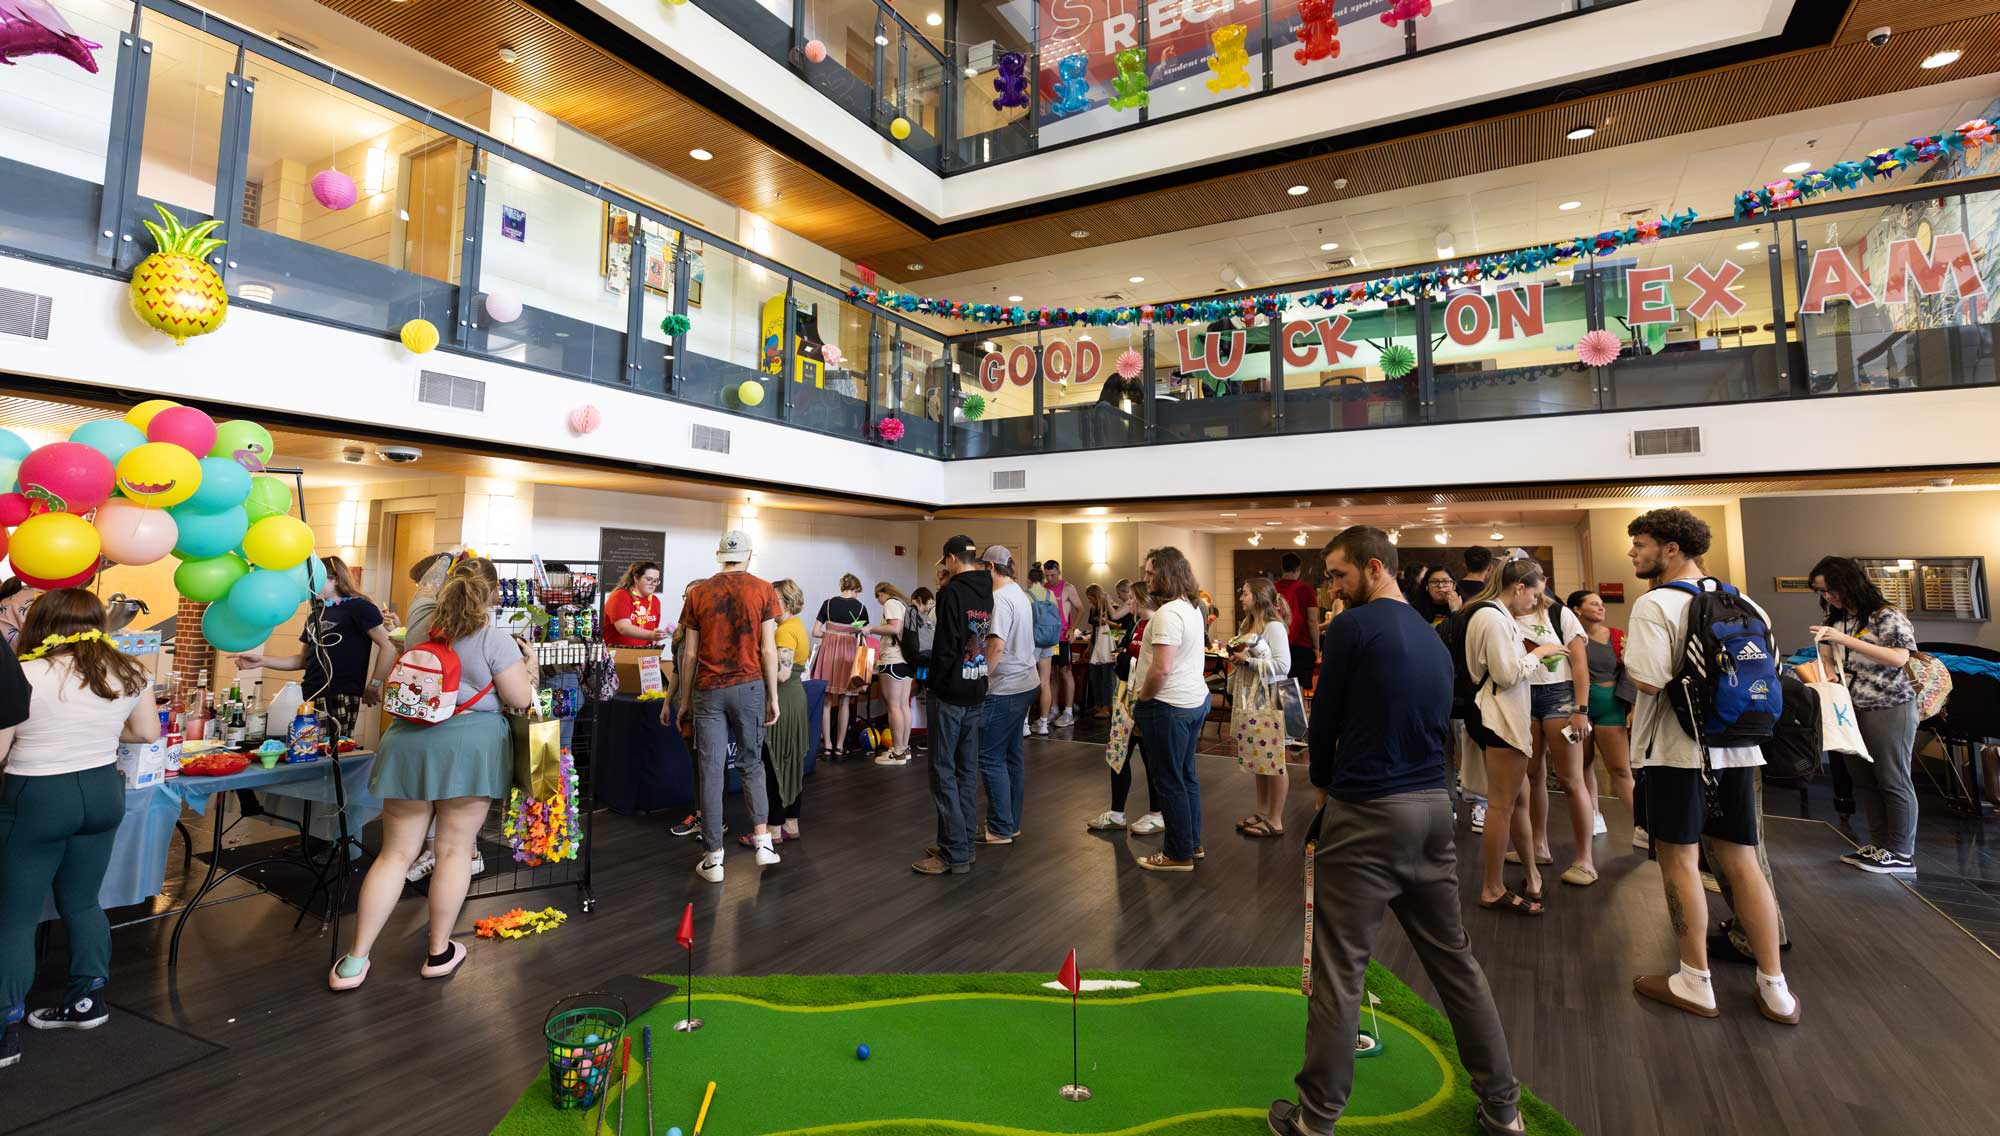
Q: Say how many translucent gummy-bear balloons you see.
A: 6